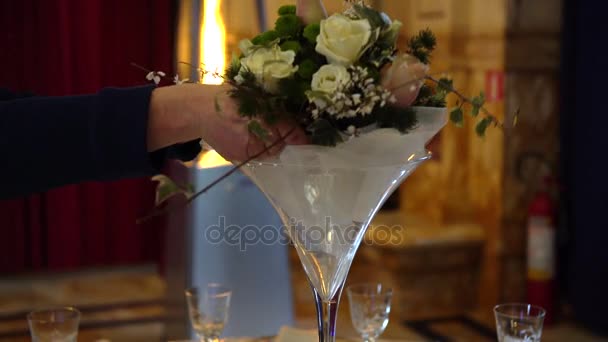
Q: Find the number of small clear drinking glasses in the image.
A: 4